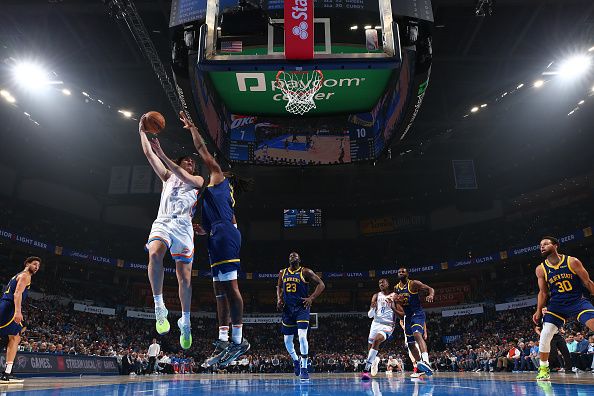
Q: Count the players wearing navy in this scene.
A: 5